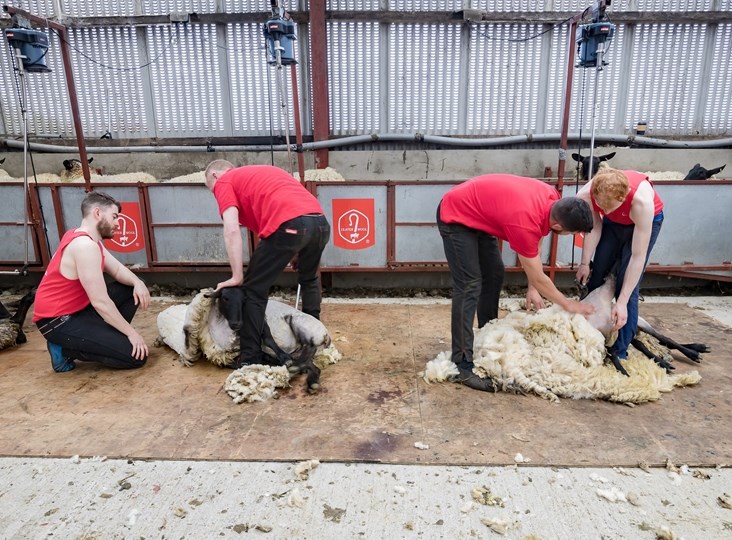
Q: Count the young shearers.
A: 4